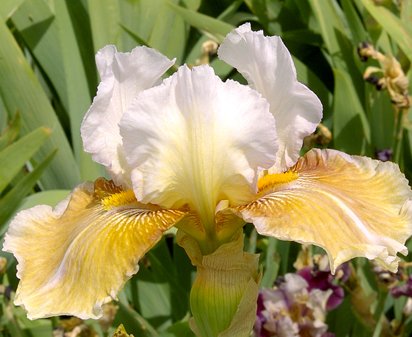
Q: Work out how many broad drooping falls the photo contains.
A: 2